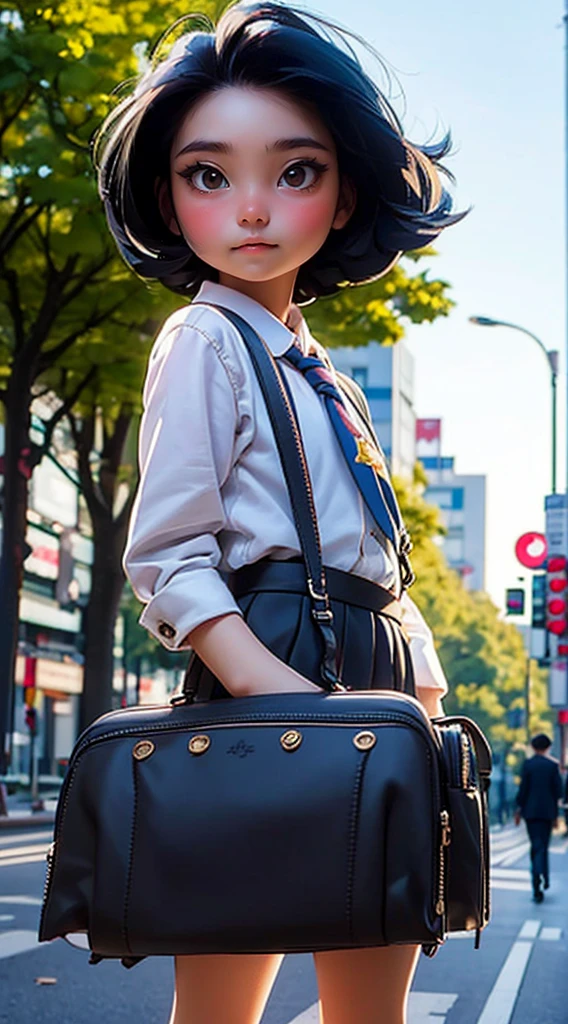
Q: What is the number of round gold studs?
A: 4